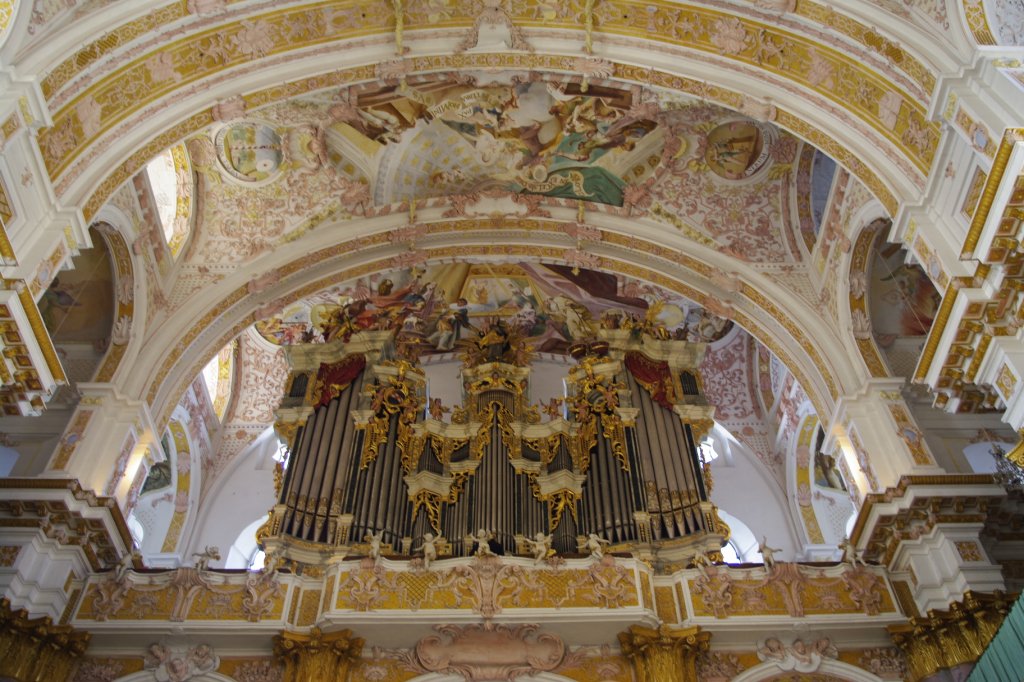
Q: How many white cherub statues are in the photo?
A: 11